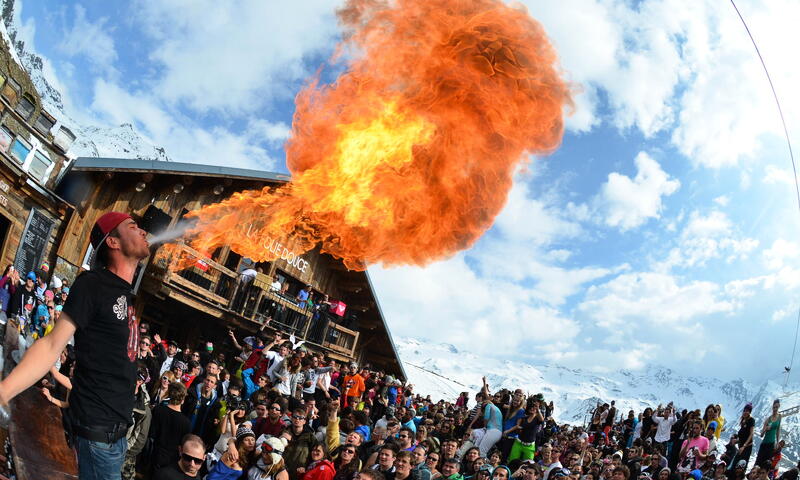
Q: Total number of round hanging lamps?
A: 3